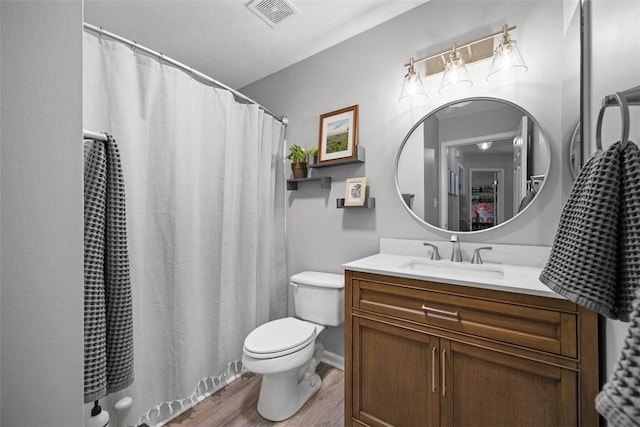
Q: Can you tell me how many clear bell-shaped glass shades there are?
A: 3